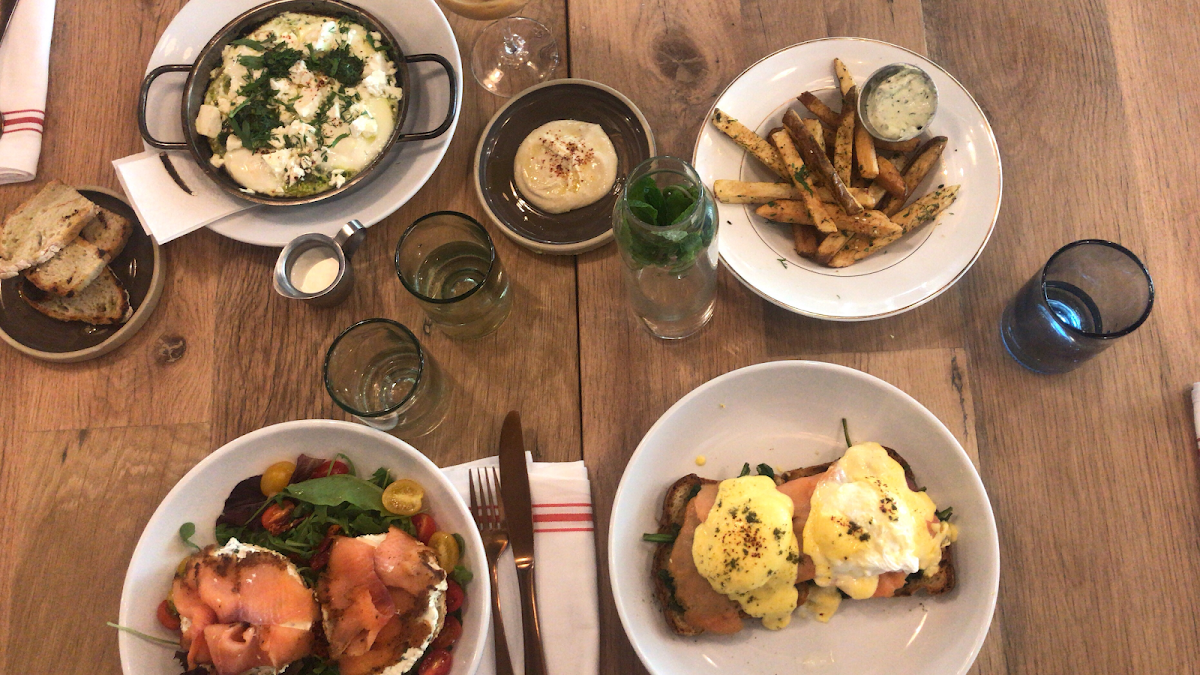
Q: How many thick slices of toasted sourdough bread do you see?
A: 4